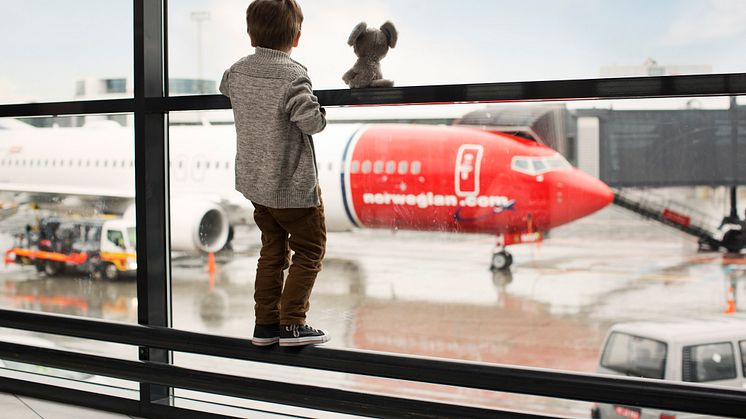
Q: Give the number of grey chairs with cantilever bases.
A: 0